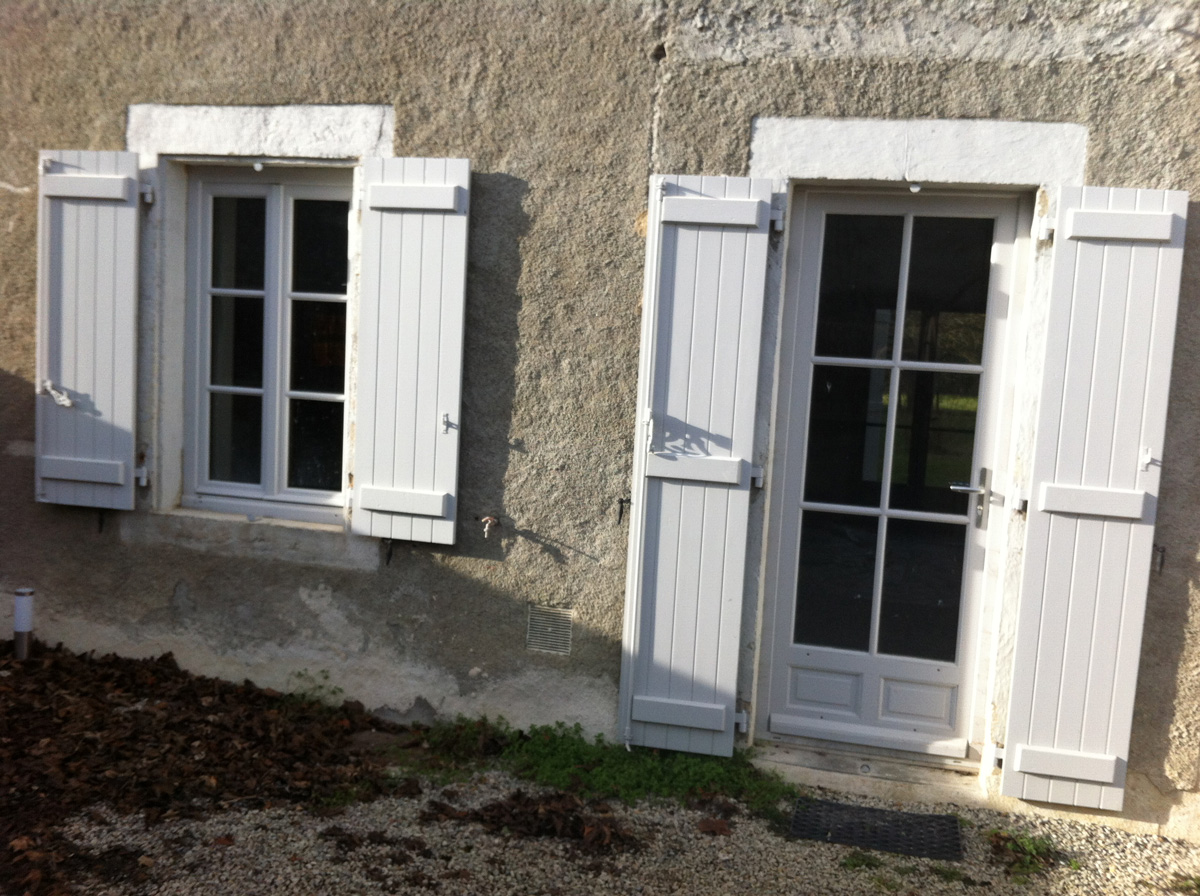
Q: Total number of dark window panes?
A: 12